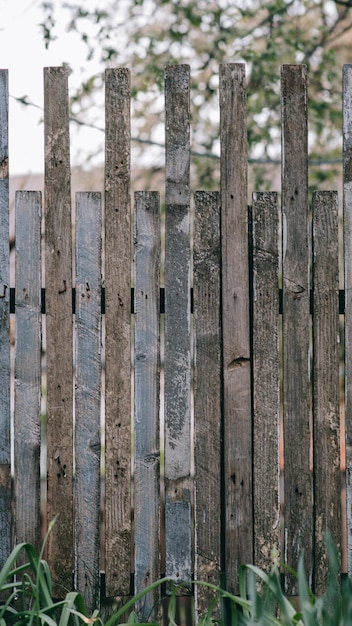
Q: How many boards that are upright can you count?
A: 13